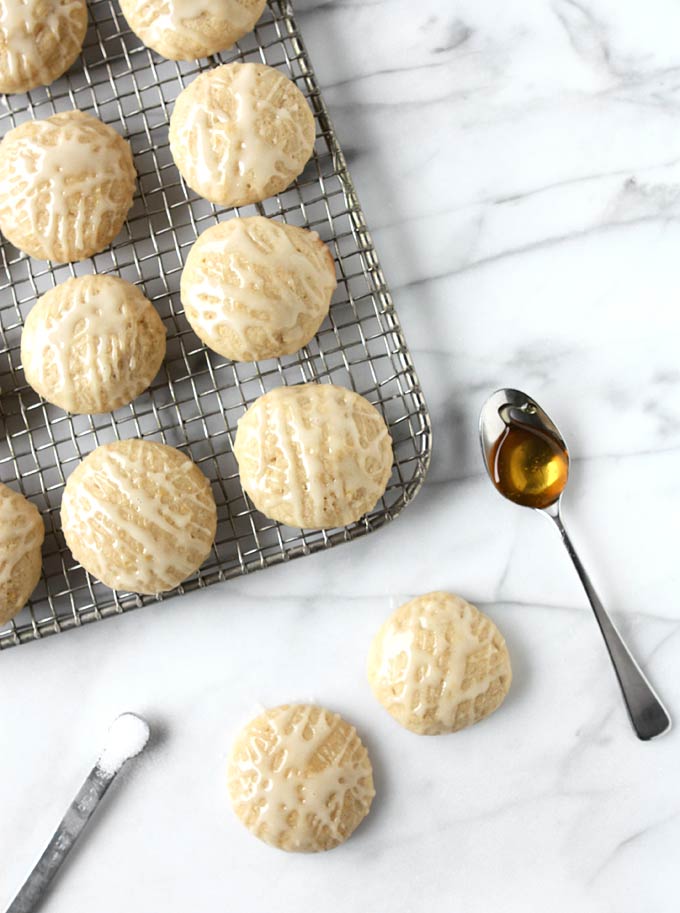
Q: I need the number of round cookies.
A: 11